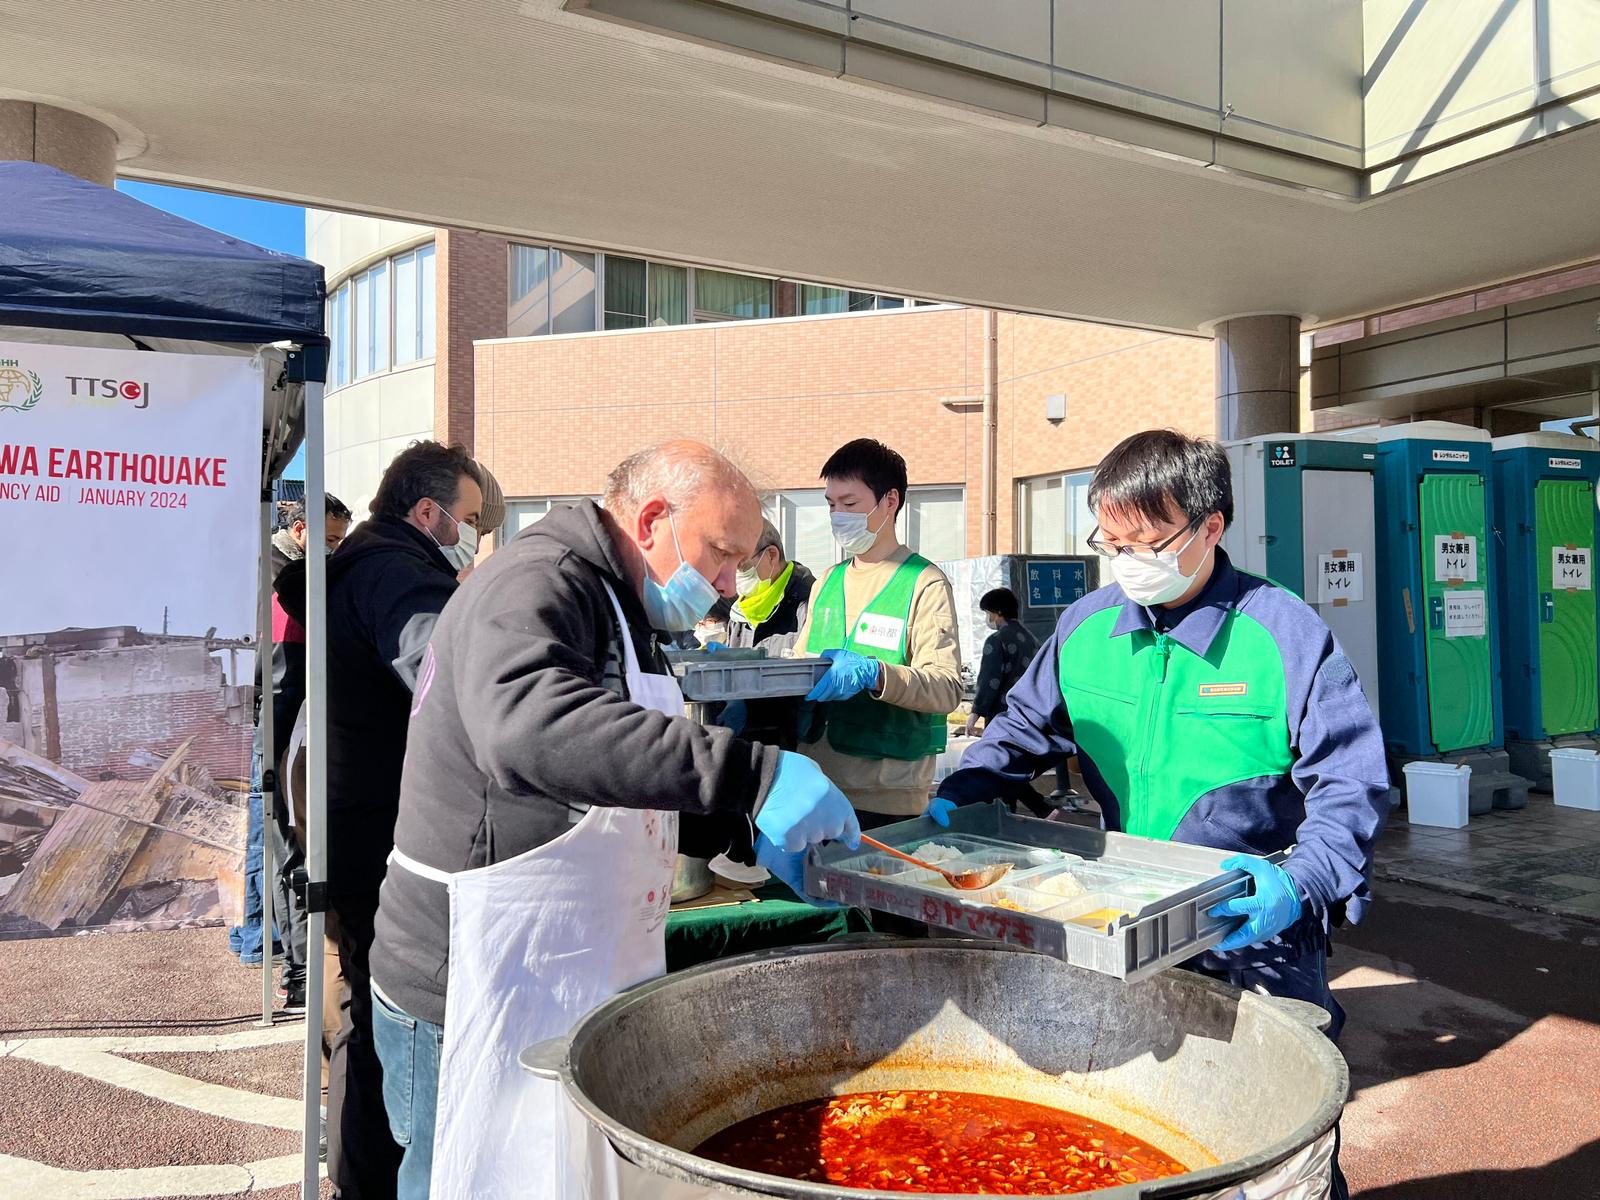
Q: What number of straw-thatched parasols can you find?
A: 0